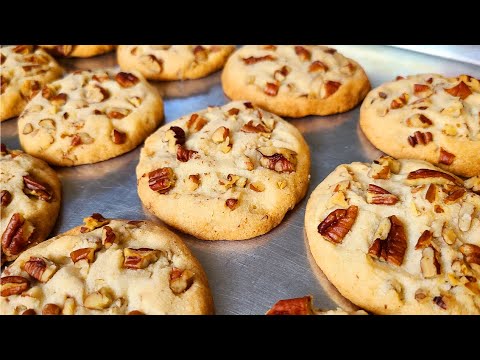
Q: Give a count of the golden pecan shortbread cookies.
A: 11